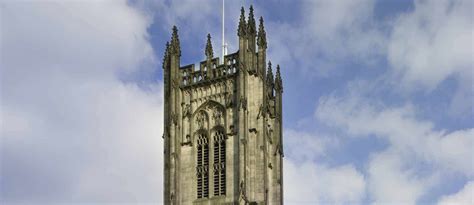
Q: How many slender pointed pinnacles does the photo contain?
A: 8